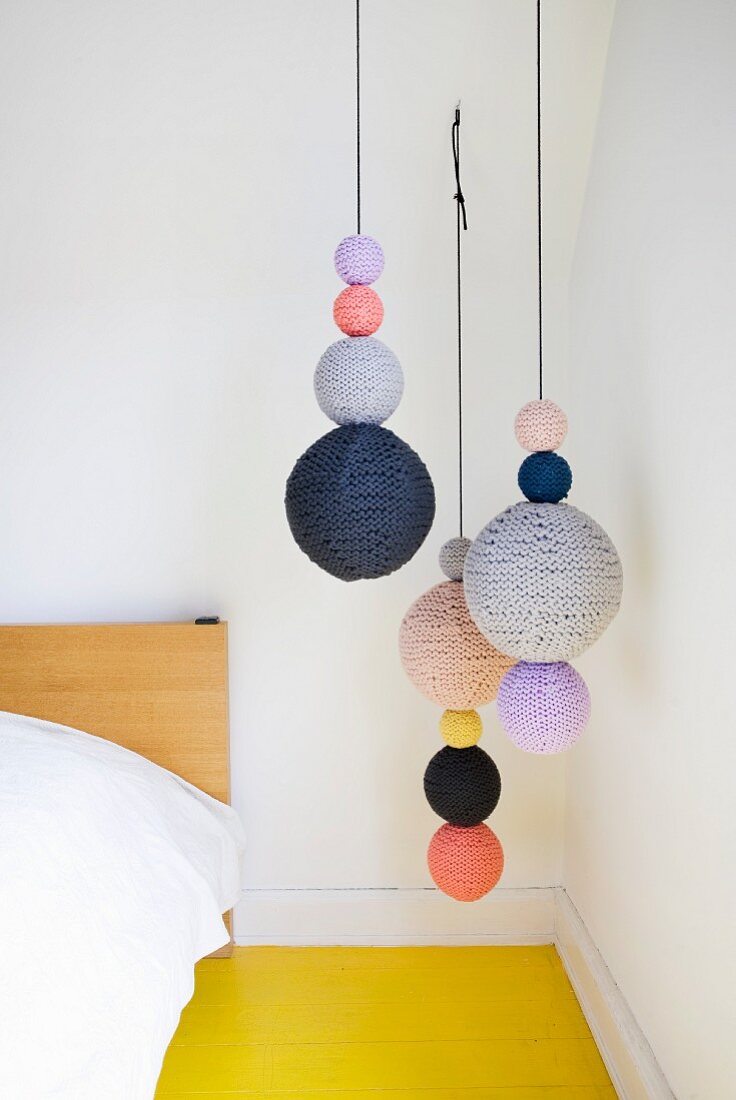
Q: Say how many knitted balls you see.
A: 13